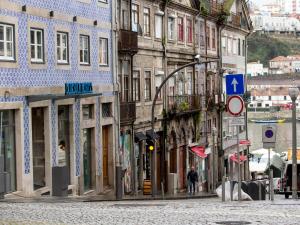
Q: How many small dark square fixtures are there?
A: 4